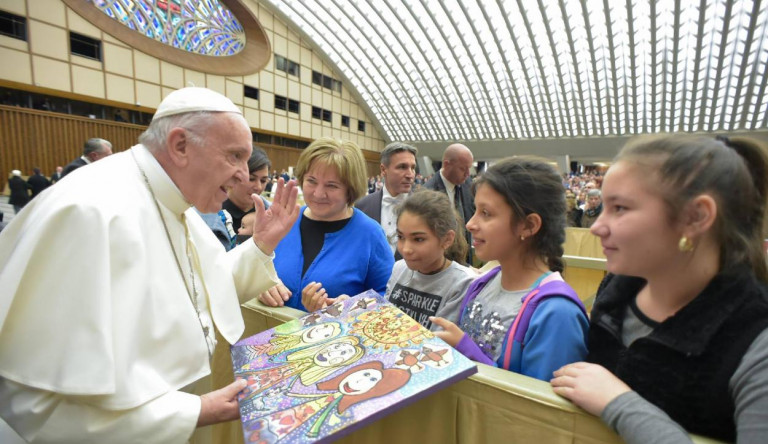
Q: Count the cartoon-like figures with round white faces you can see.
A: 3